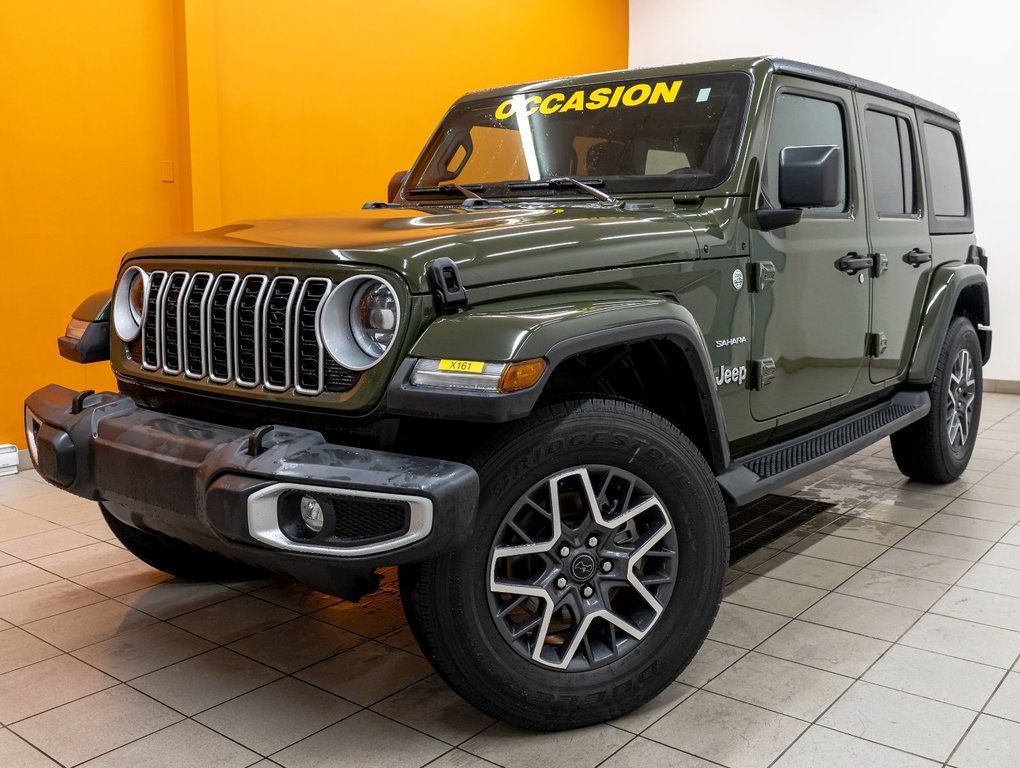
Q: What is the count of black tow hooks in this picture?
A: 2